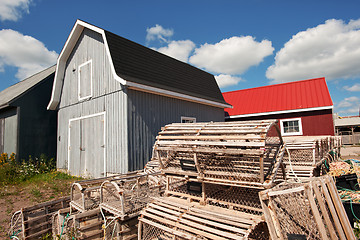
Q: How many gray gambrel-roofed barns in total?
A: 1